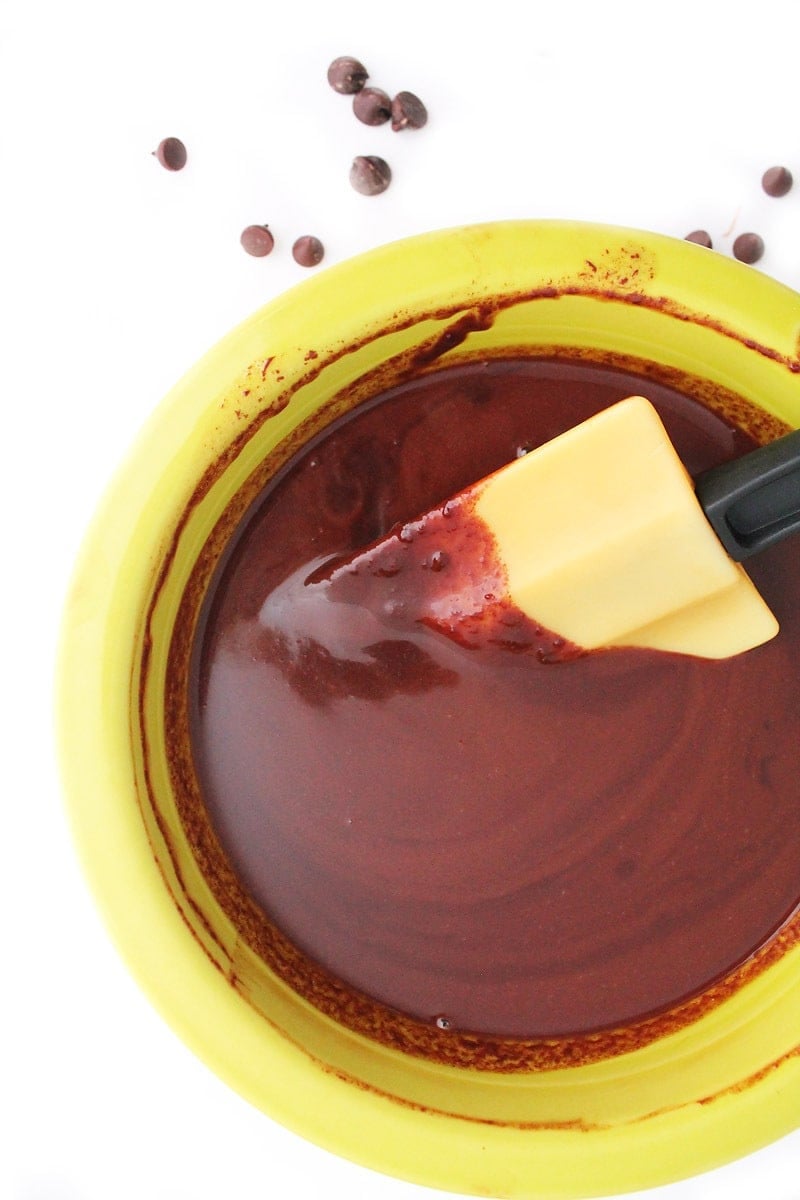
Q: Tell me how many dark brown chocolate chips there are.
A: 10